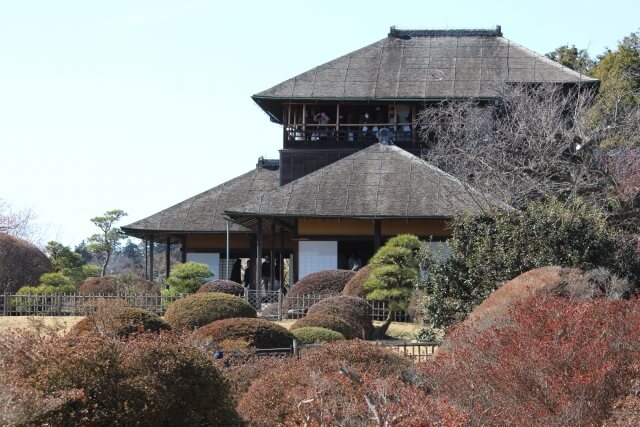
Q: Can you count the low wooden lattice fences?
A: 2